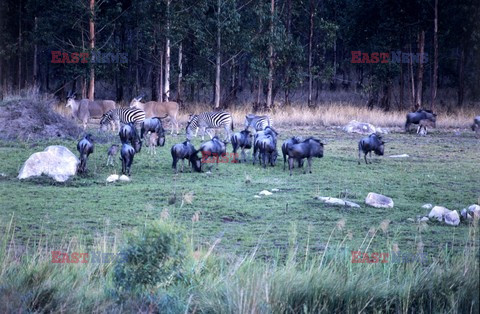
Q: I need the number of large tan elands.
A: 2